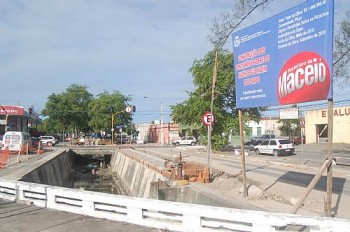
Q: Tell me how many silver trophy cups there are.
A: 0